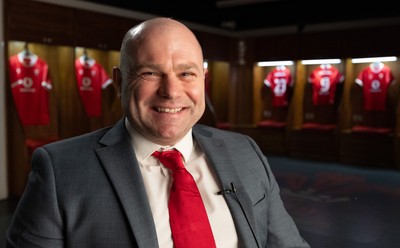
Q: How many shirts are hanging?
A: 5